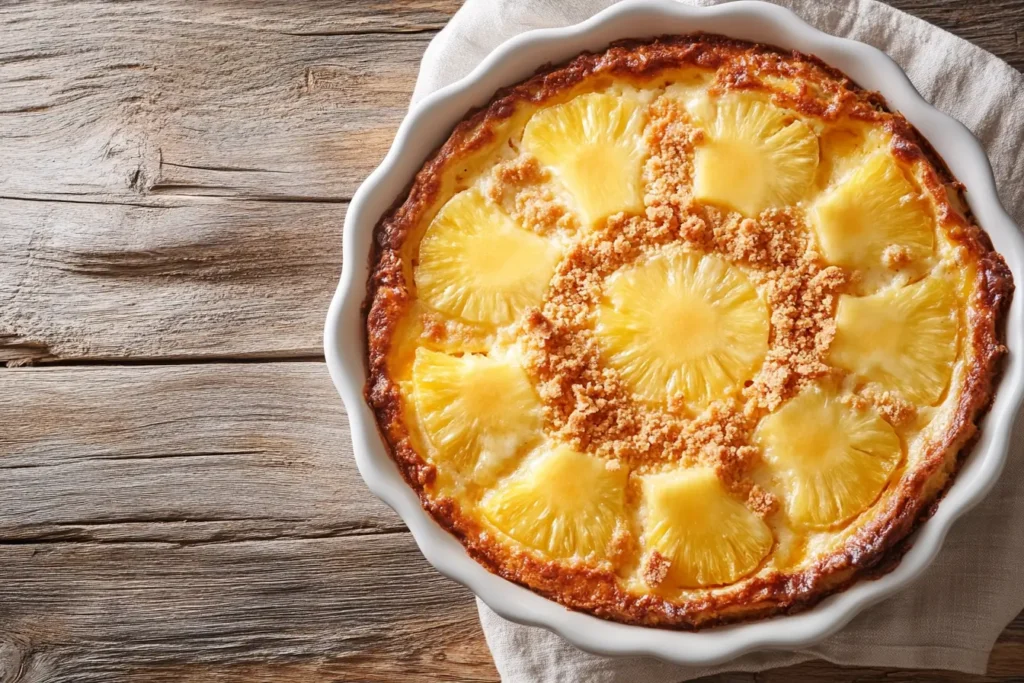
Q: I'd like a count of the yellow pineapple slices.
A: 10